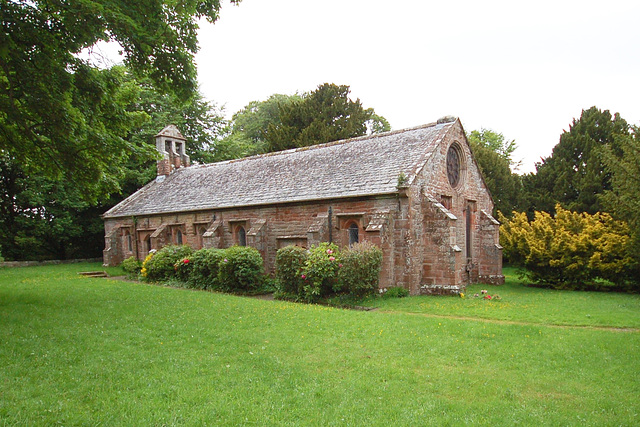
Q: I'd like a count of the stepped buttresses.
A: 8